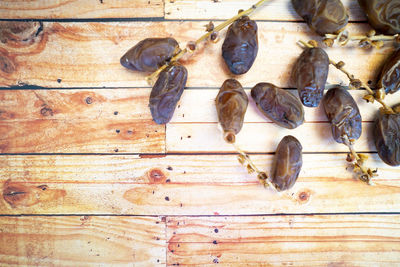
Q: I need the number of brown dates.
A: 12